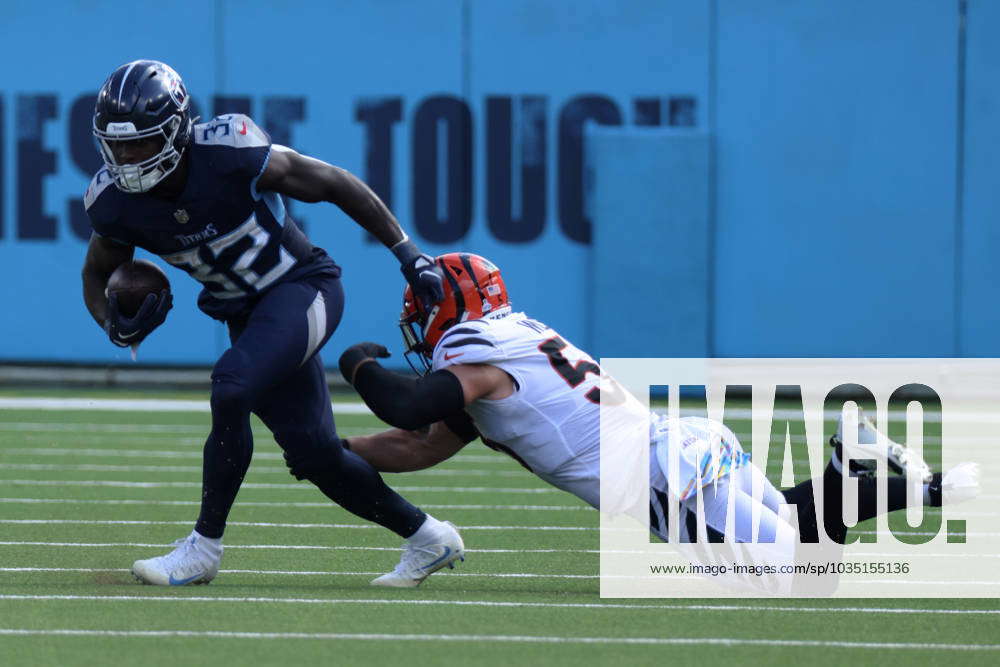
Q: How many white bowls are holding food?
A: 0